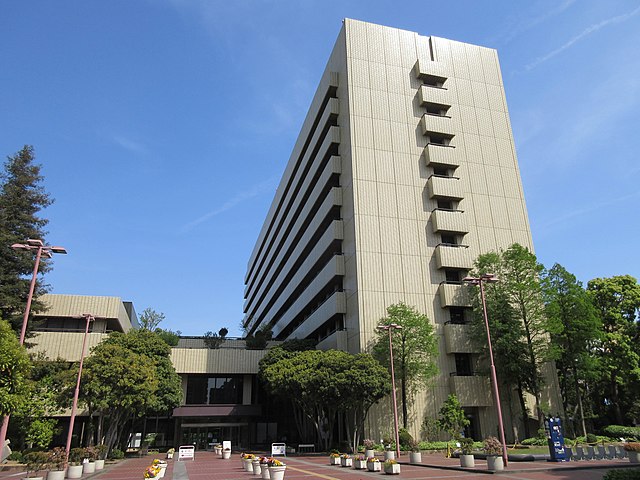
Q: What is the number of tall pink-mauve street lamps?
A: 4